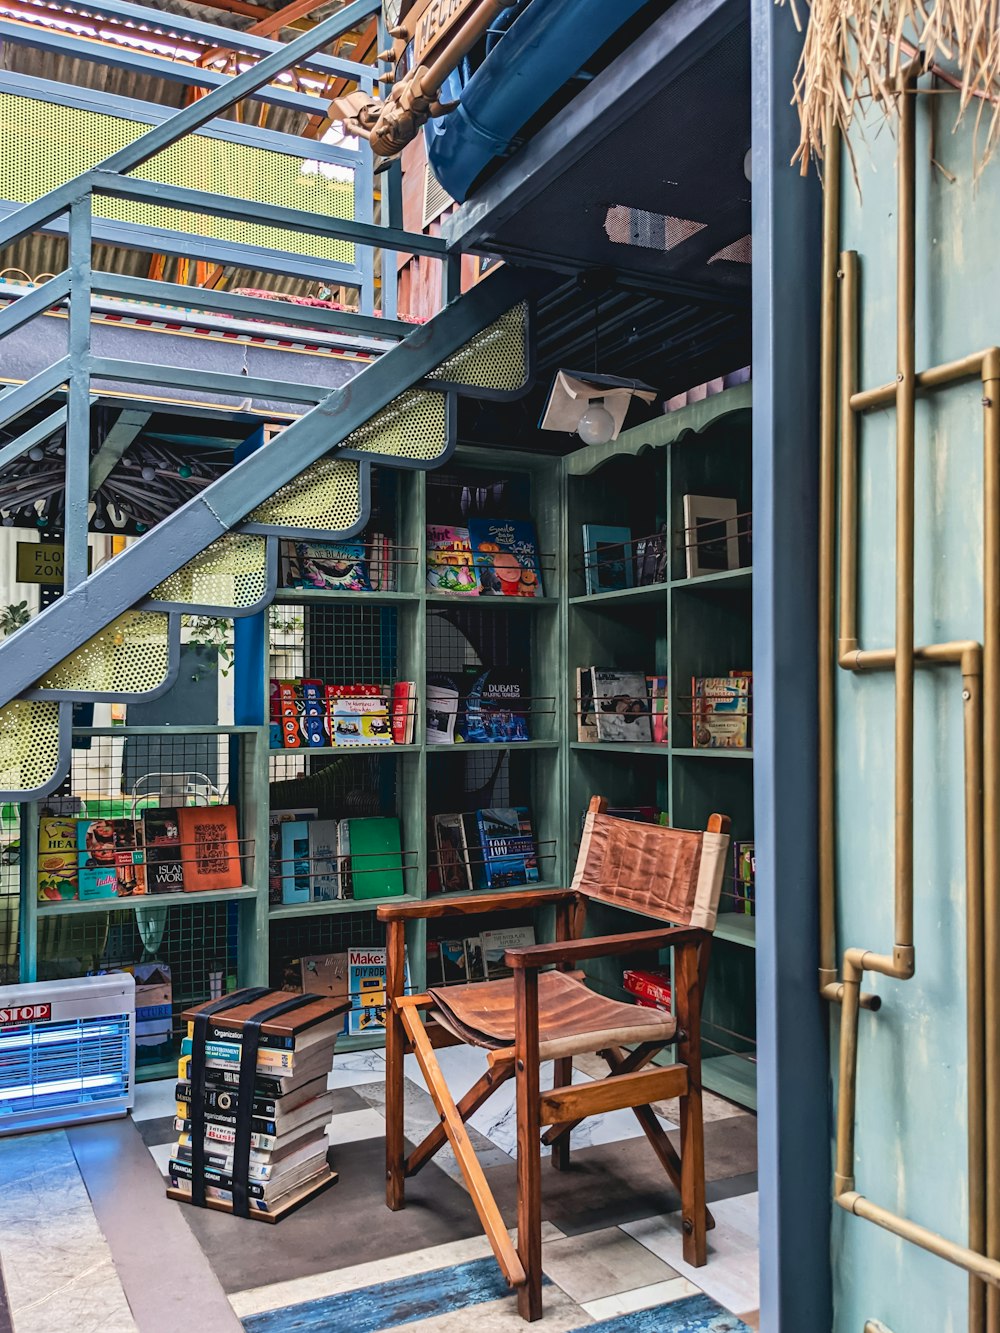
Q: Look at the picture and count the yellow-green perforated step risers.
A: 6